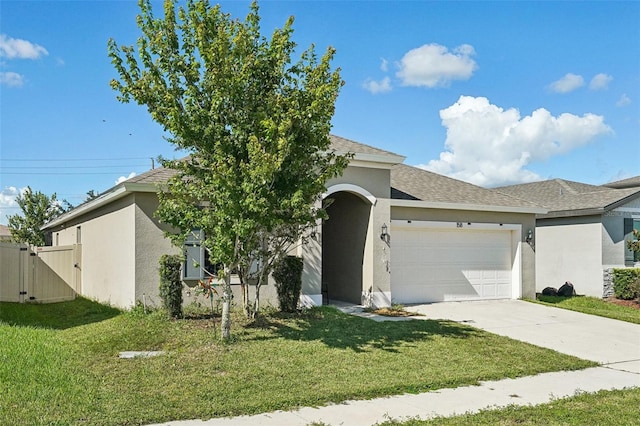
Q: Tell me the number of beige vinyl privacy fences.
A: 1